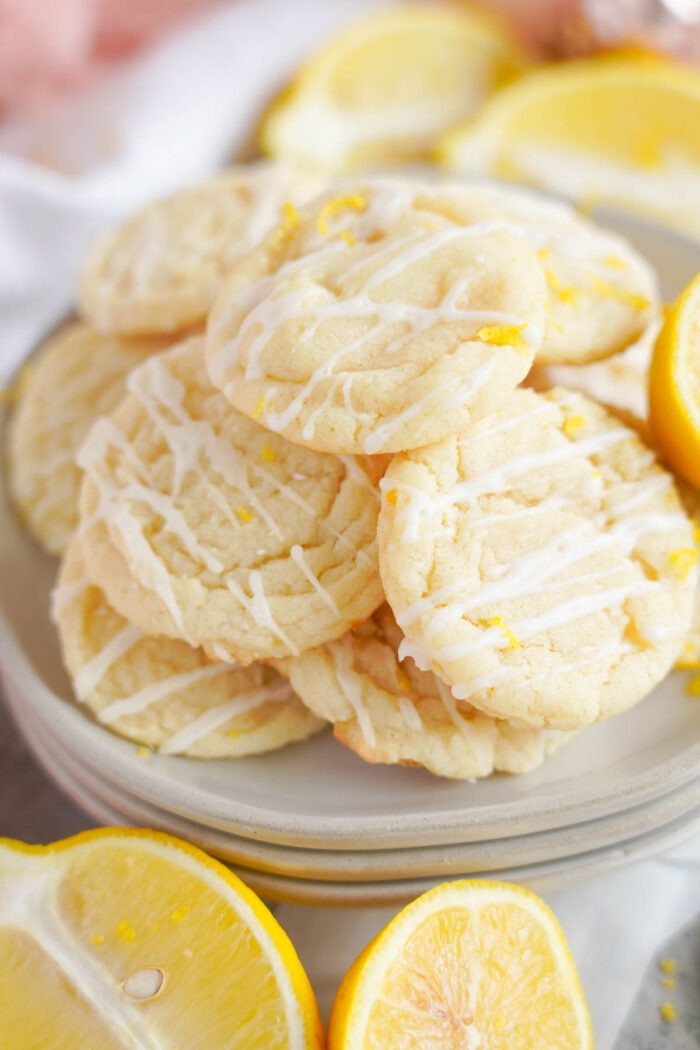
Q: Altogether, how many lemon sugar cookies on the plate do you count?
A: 9